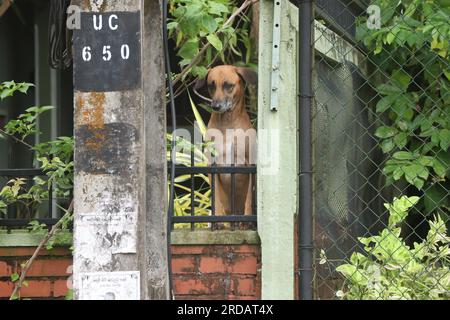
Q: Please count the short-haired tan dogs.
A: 1